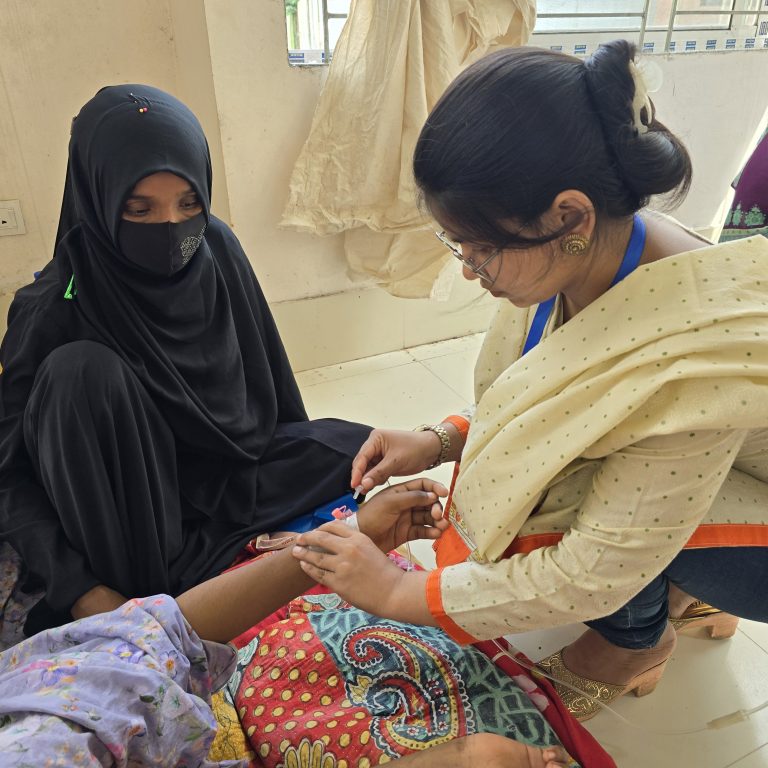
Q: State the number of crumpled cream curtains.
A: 1